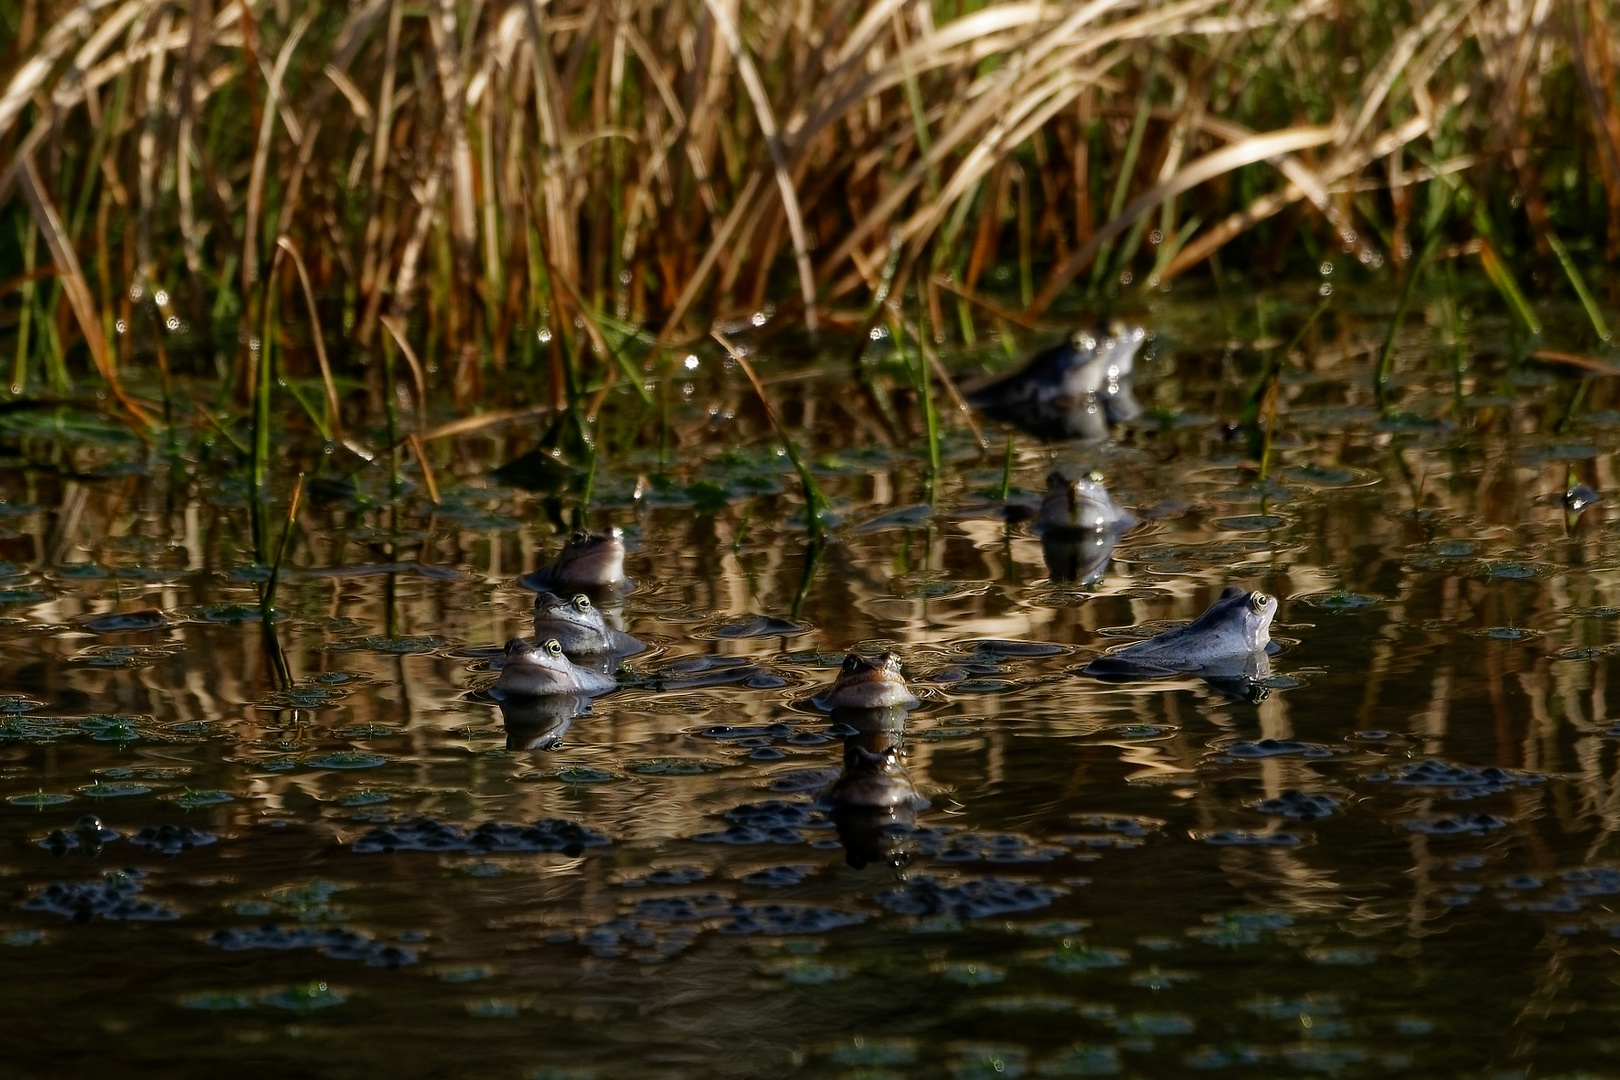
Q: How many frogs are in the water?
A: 9